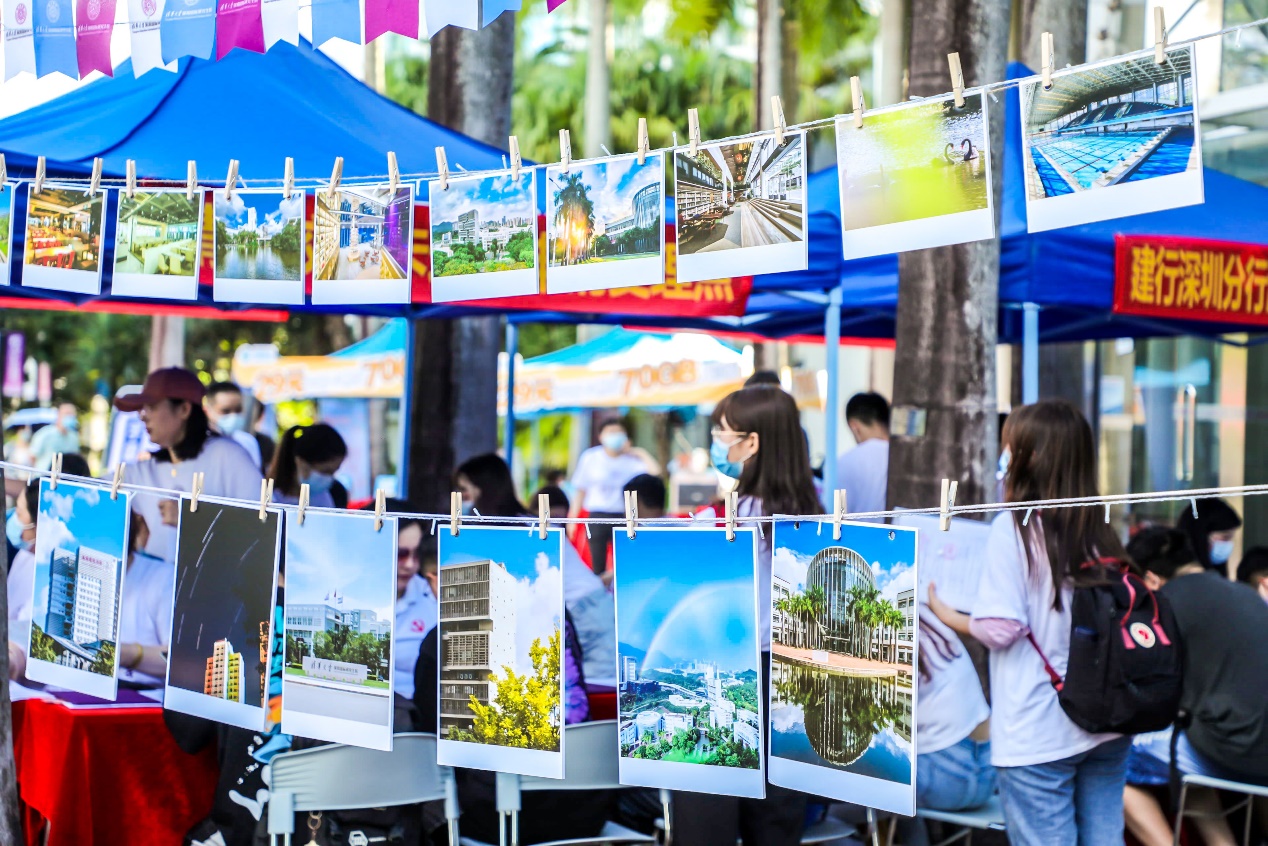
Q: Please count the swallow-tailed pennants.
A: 12